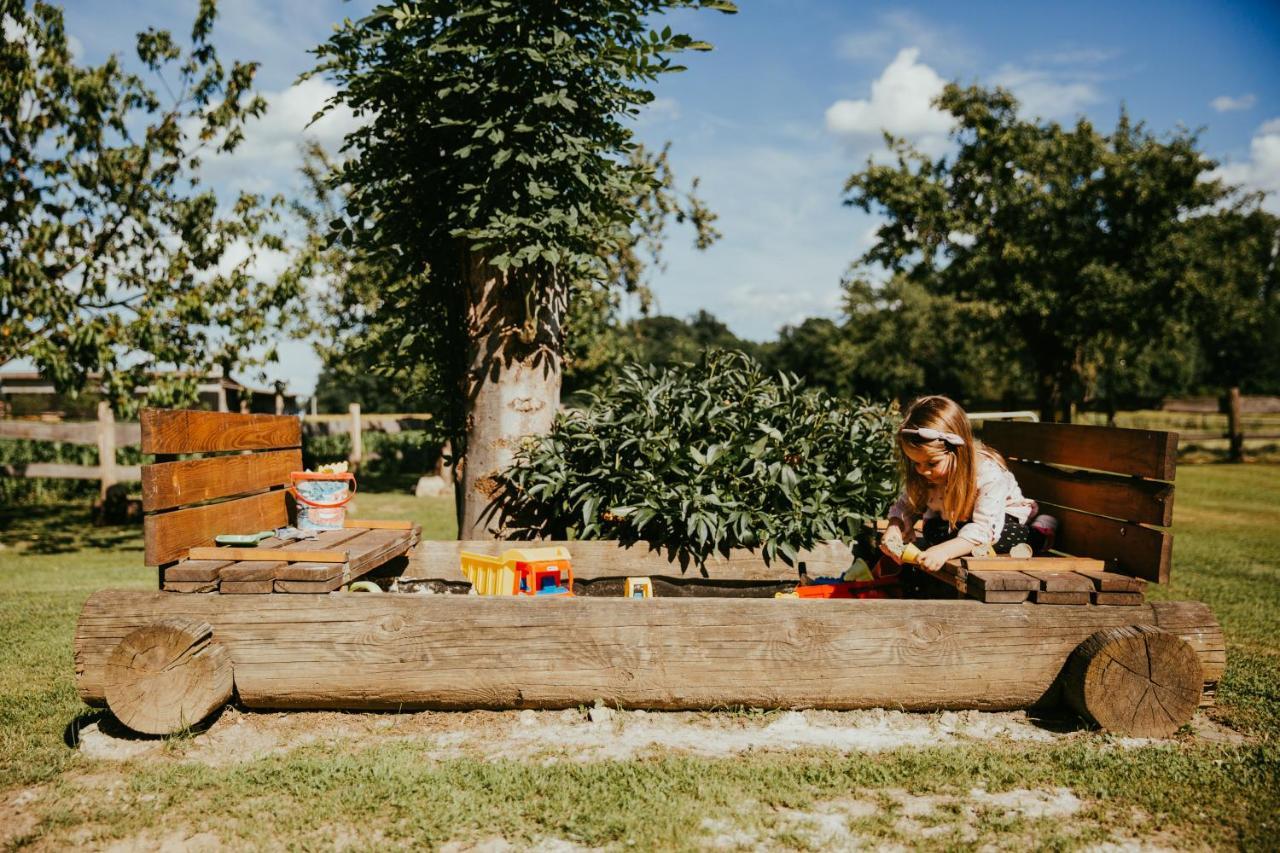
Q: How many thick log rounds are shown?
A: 2